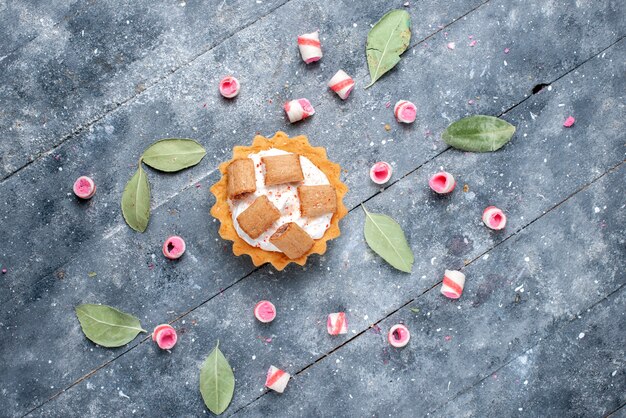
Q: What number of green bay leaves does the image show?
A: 7